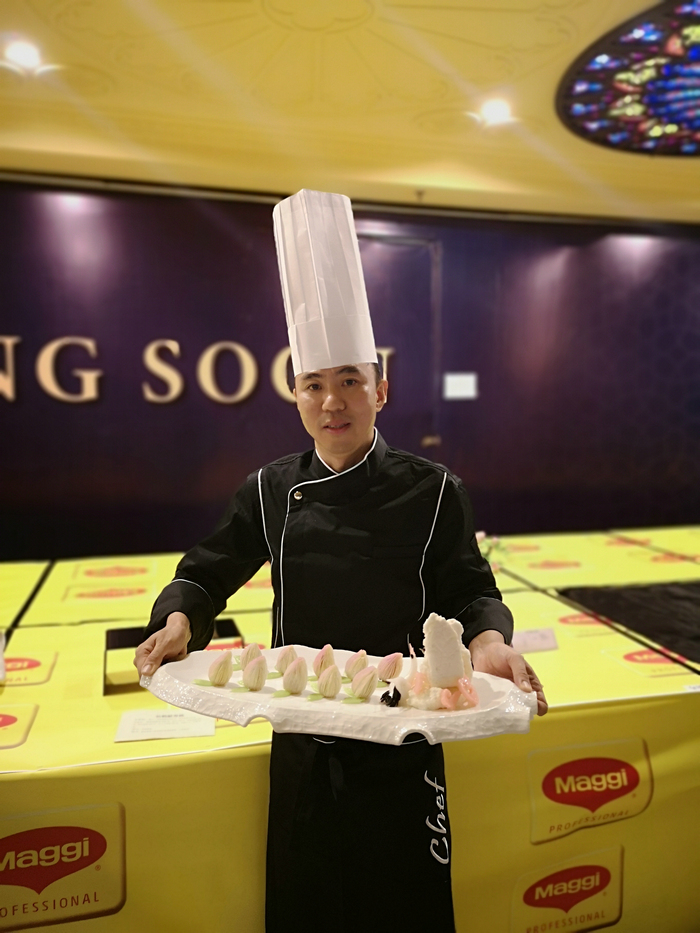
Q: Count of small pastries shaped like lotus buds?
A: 10